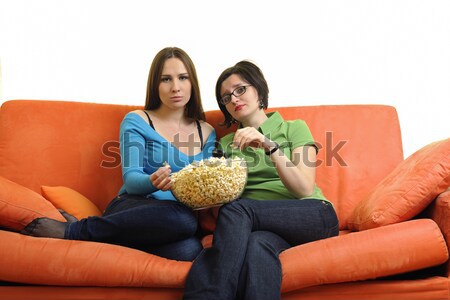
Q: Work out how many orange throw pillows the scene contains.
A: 3